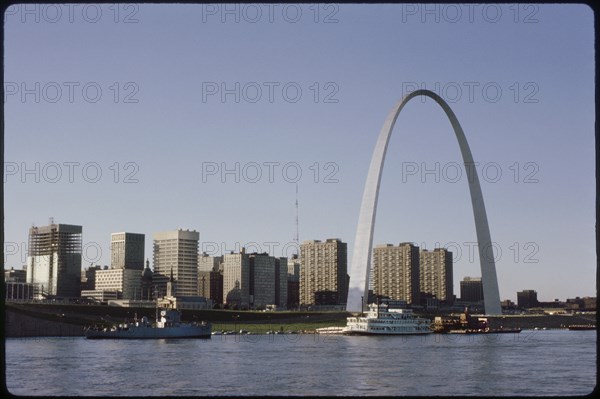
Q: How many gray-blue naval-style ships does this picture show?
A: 1